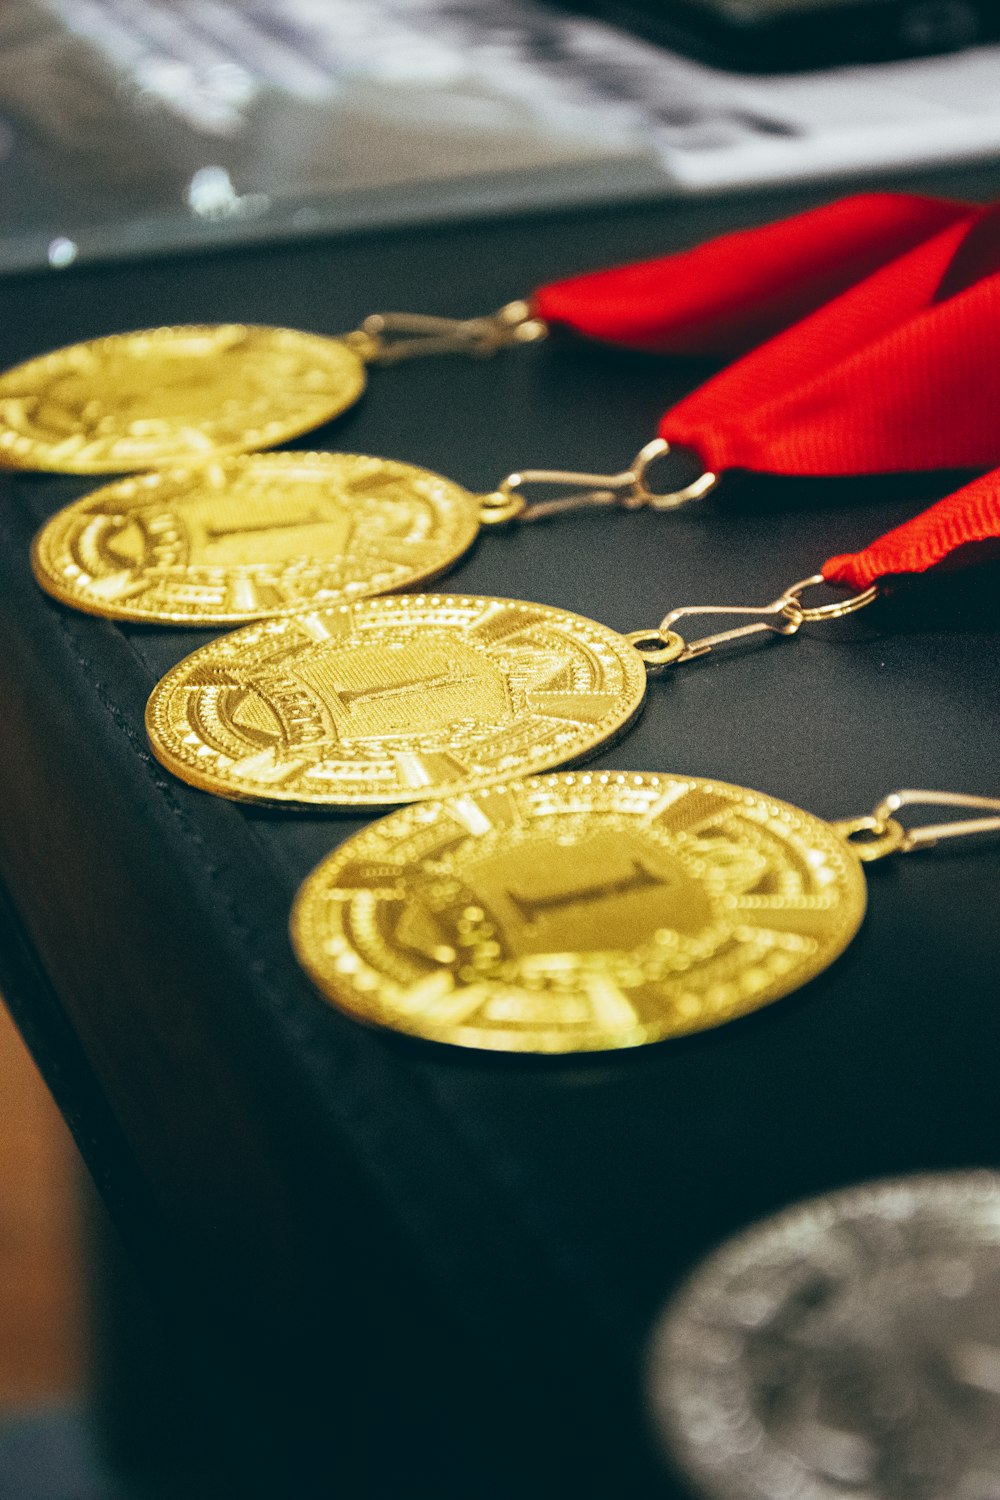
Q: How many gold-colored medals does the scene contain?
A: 4